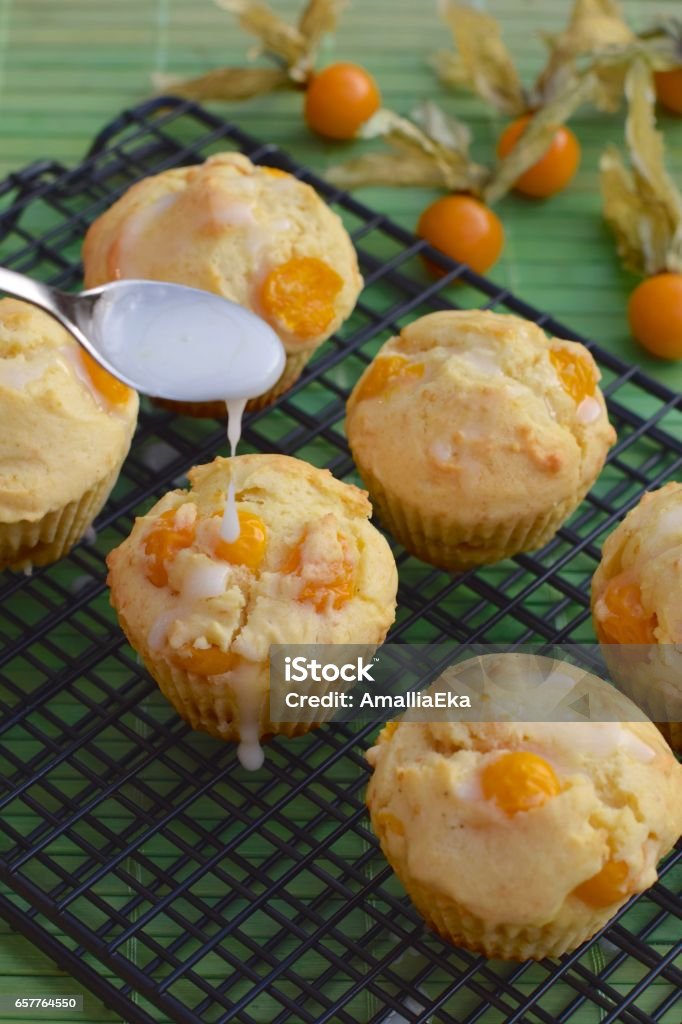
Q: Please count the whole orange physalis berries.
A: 5